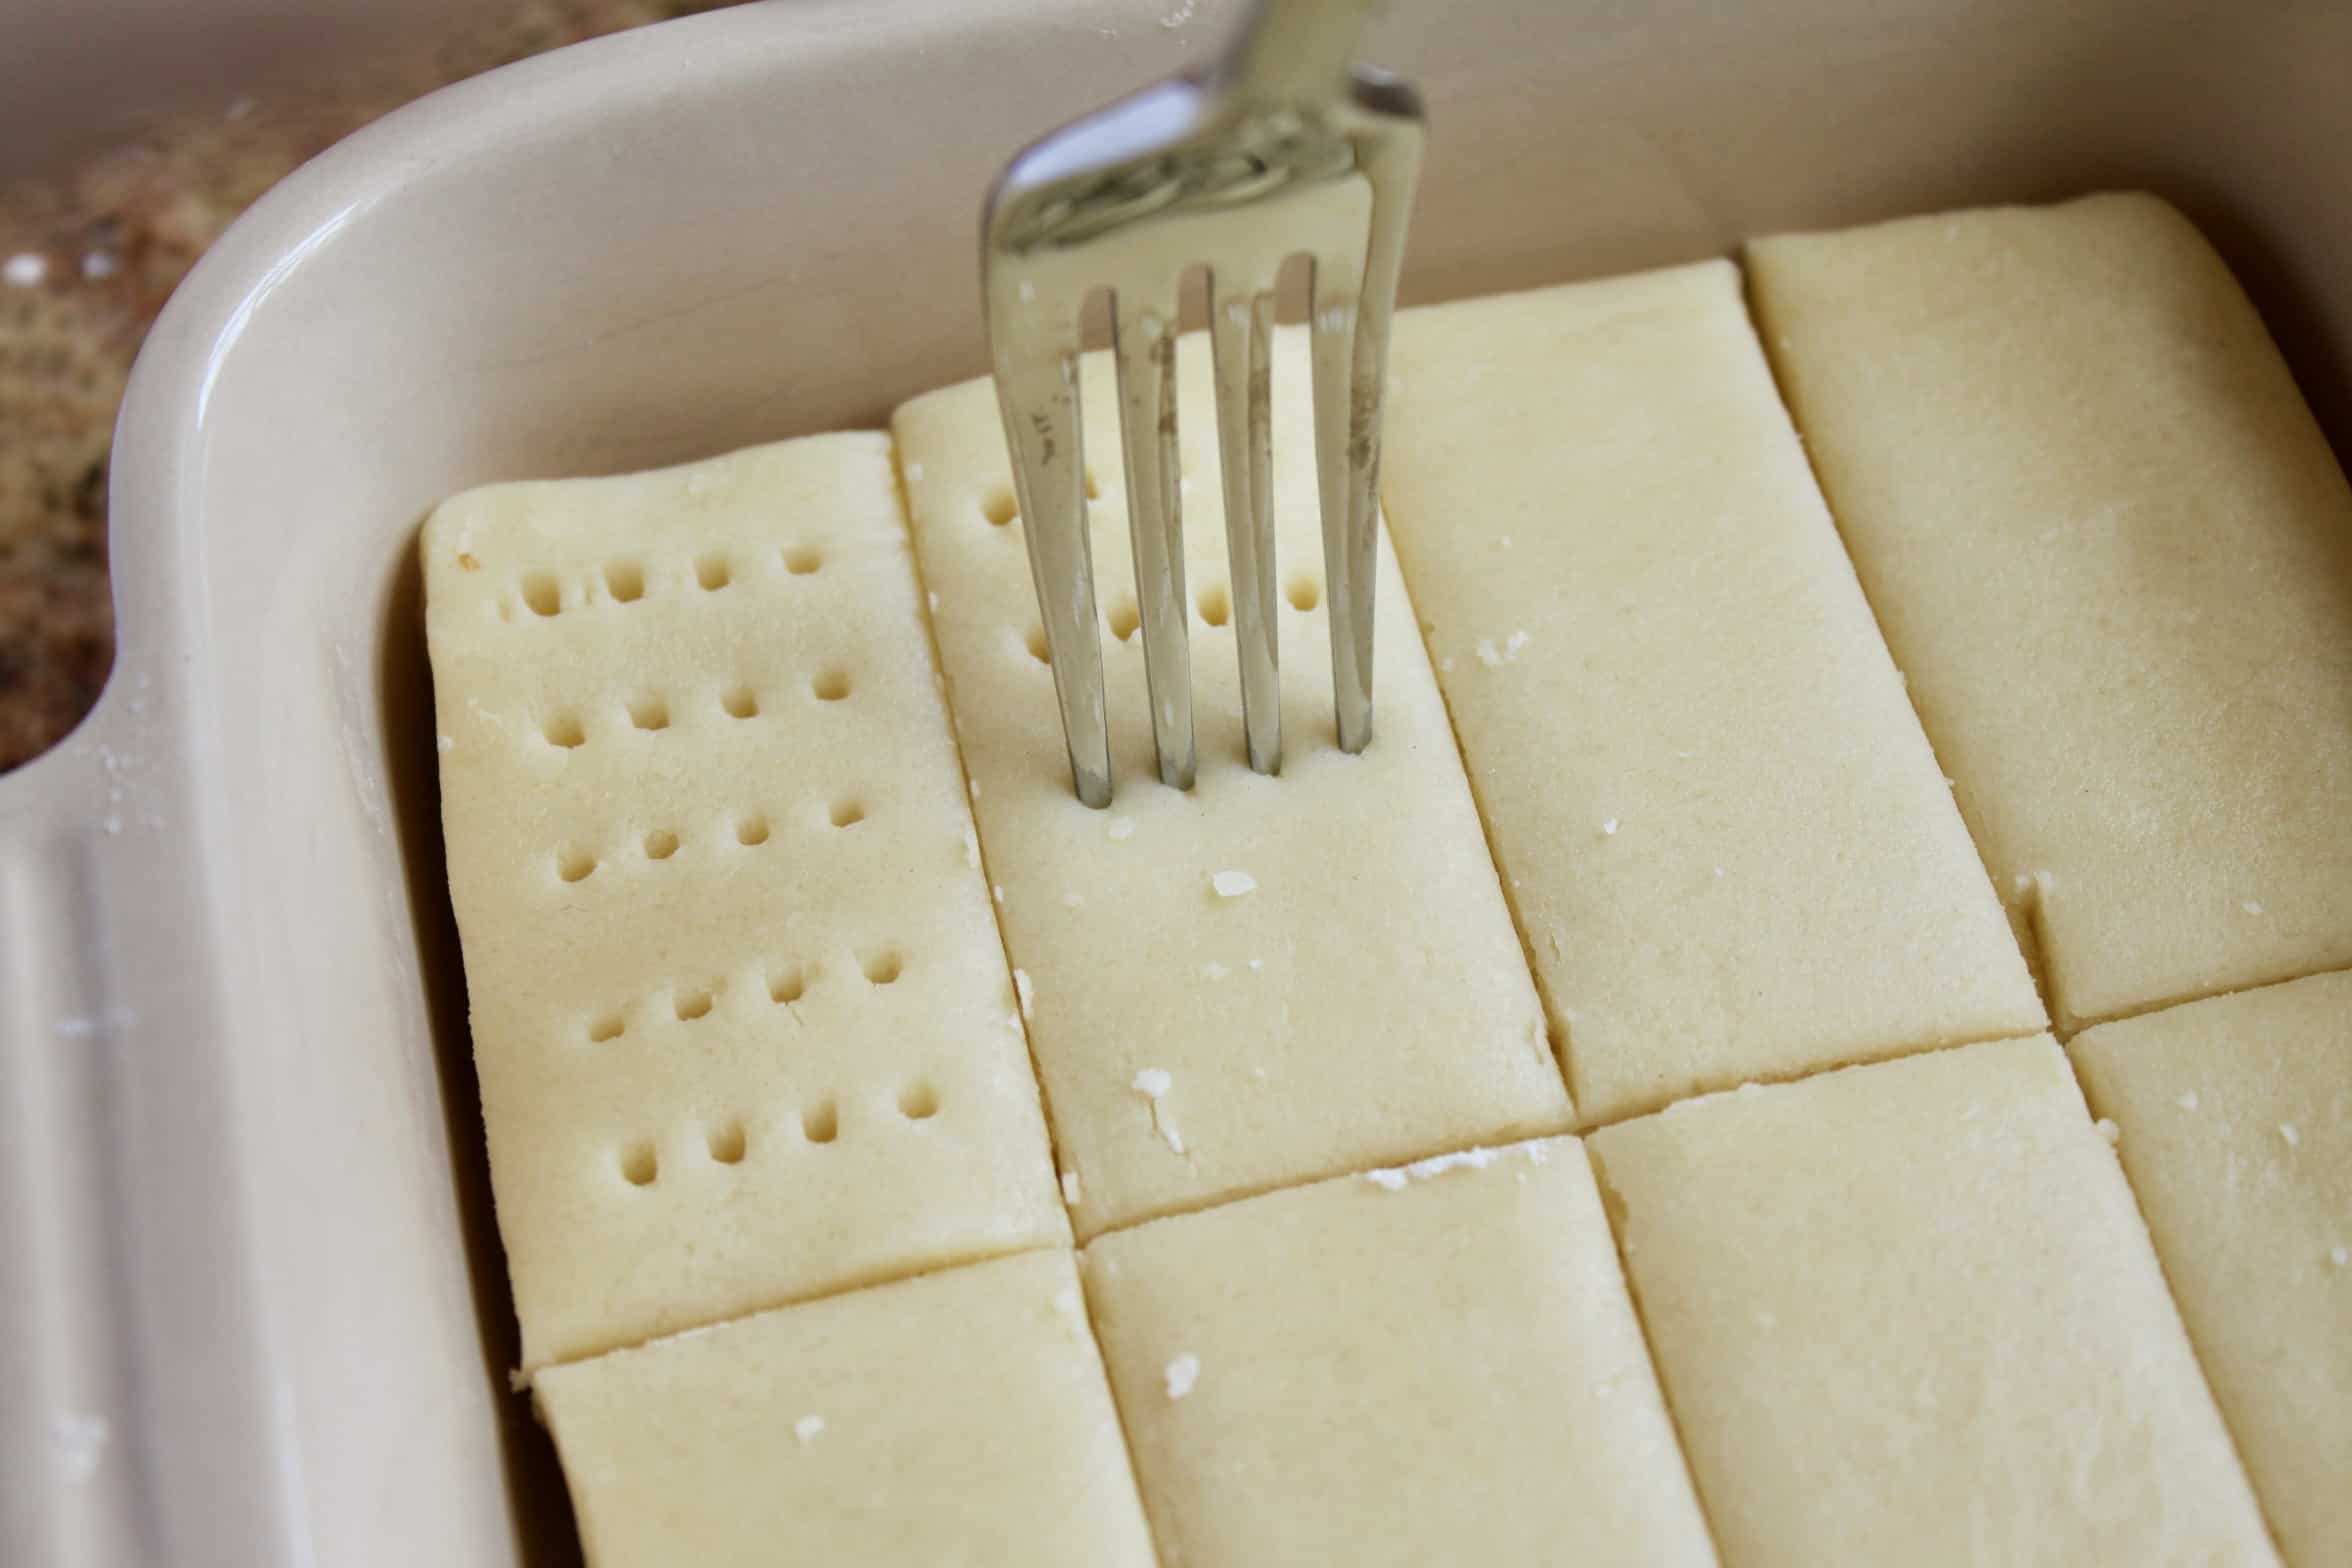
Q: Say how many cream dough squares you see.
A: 8